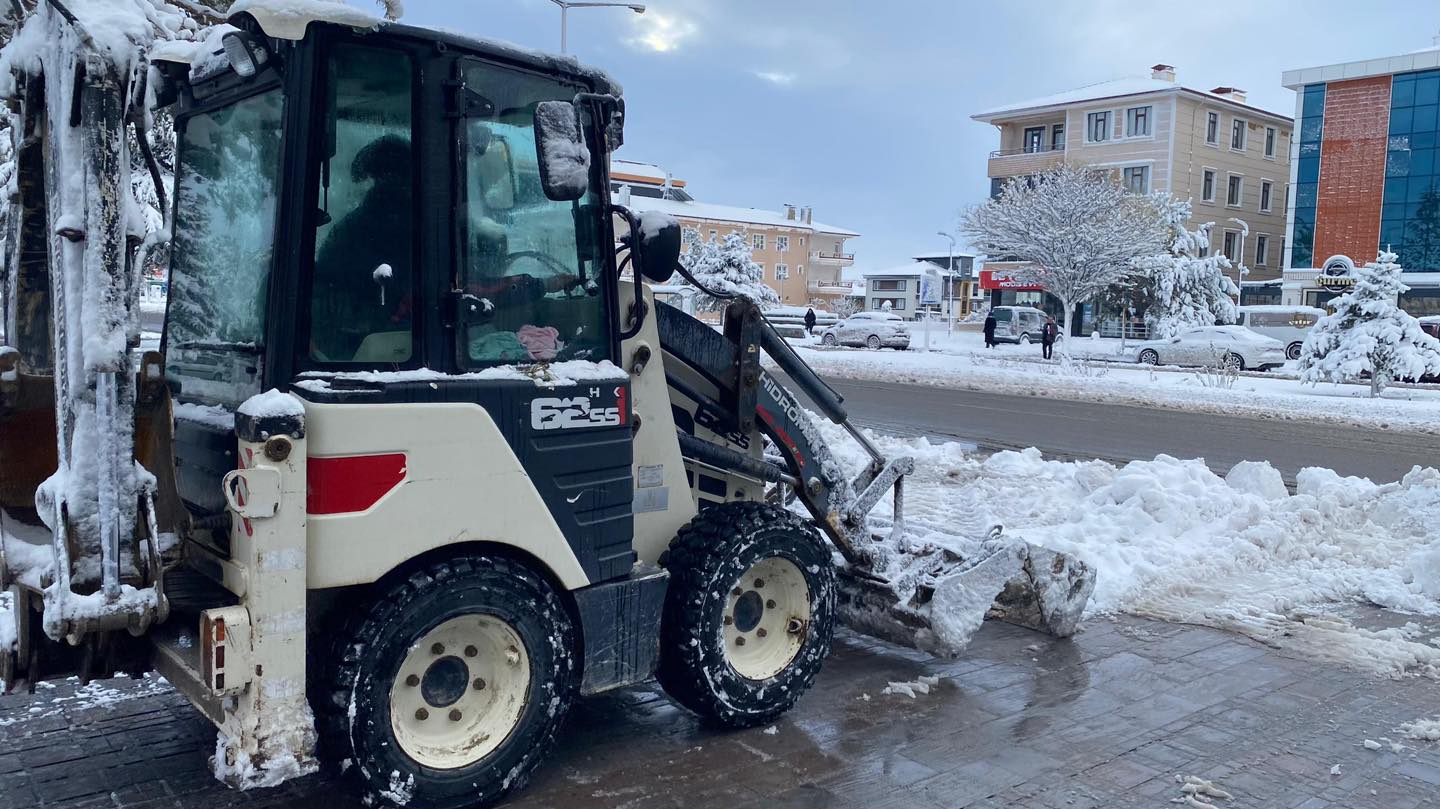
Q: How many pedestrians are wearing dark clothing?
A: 3